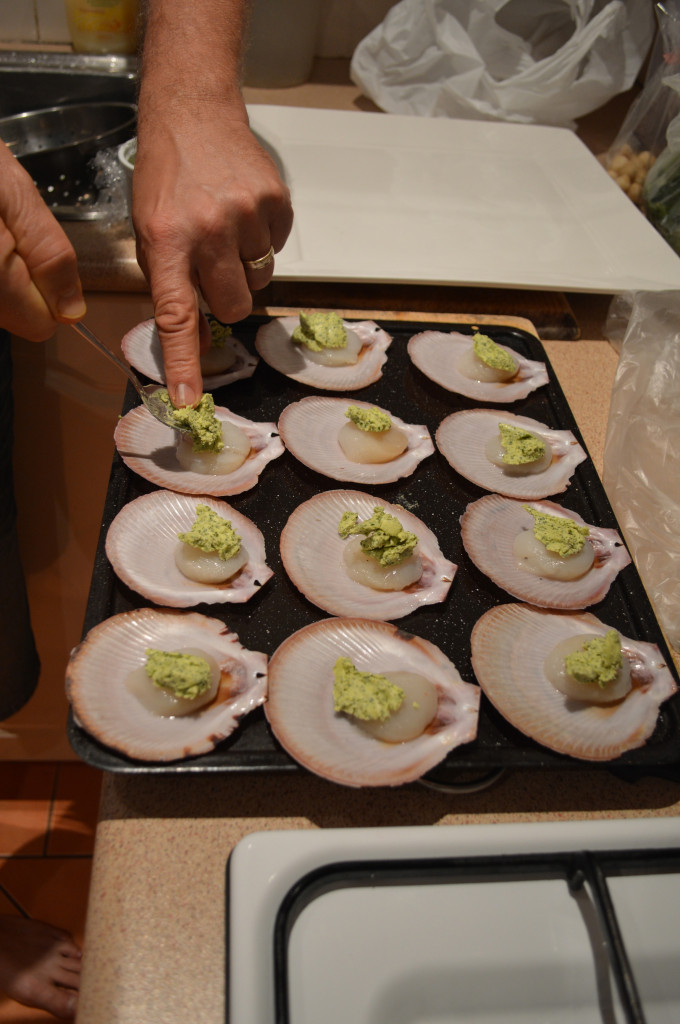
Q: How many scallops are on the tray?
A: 12